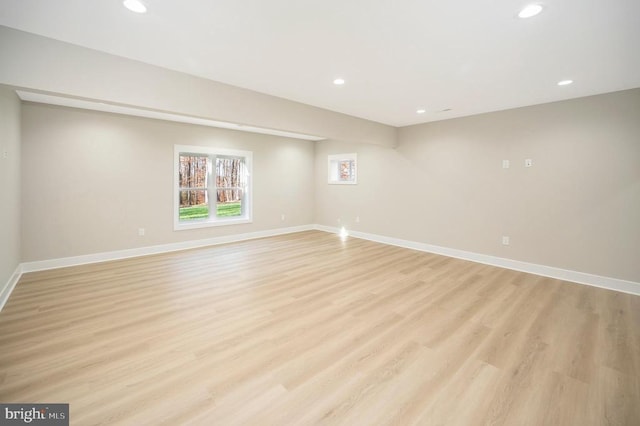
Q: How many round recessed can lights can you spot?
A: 5